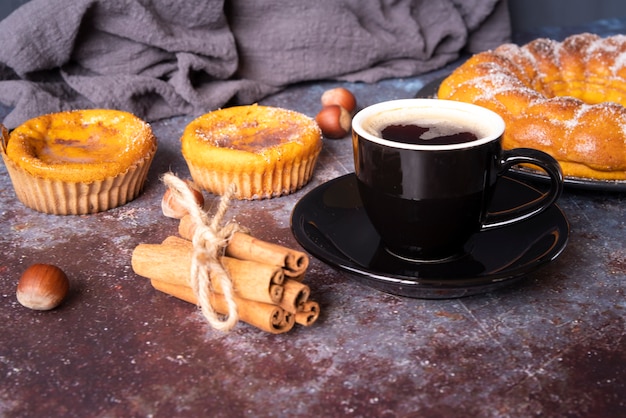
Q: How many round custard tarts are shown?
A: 2